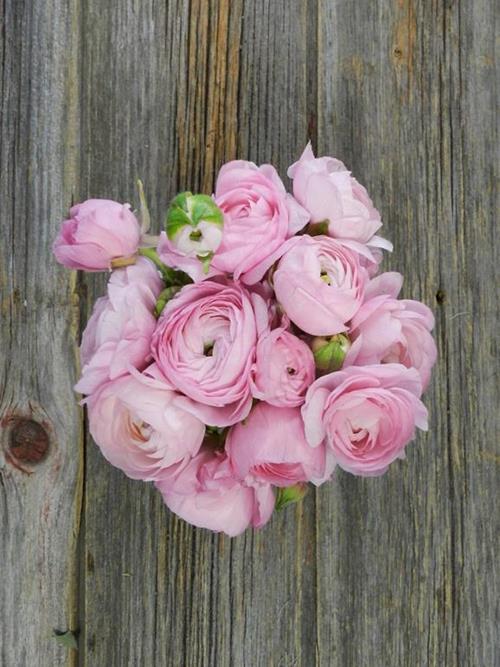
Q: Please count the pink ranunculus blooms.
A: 12